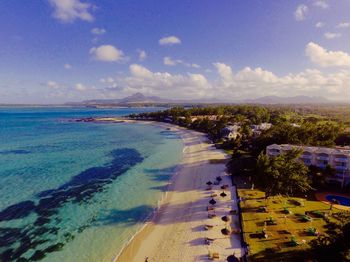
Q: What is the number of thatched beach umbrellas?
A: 7